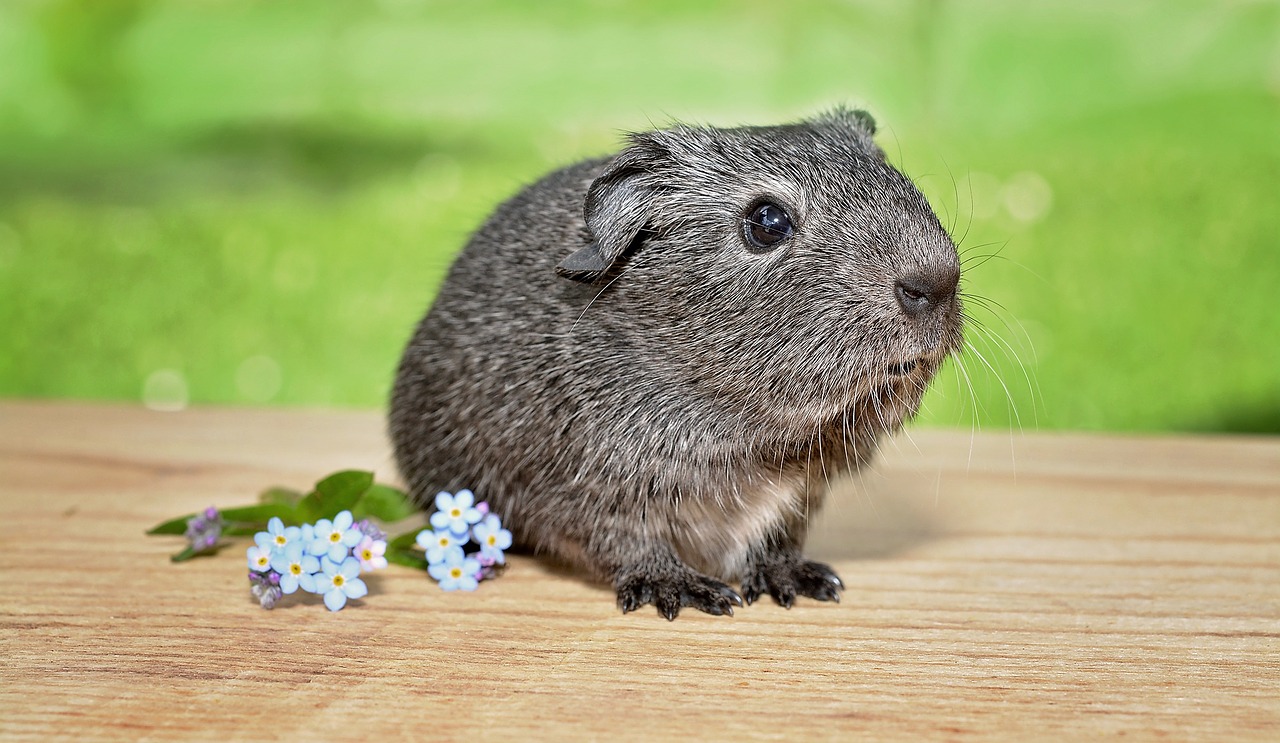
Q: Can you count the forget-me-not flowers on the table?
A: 10